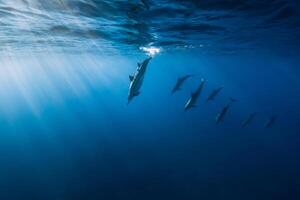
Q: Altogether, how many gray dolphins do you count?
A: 7